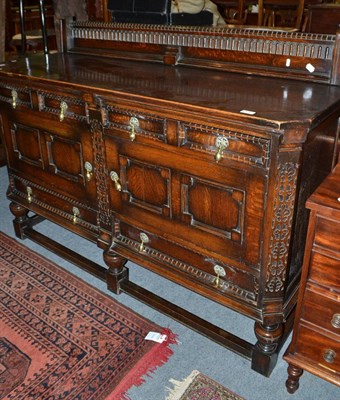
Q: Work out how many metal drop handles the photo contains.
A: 10